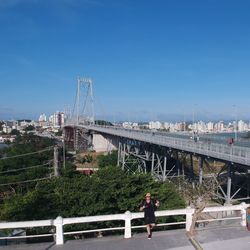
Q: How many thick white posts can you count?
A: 4